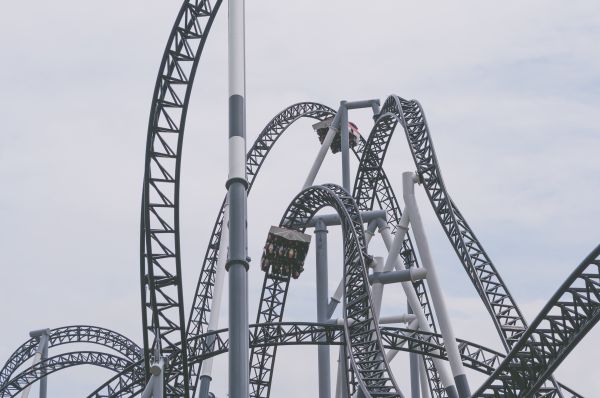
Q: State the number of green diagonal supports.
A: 0